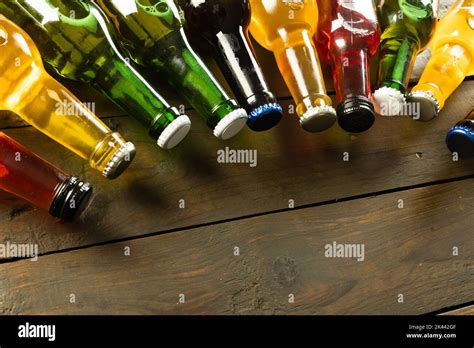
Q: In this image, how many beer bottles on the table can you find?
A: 10